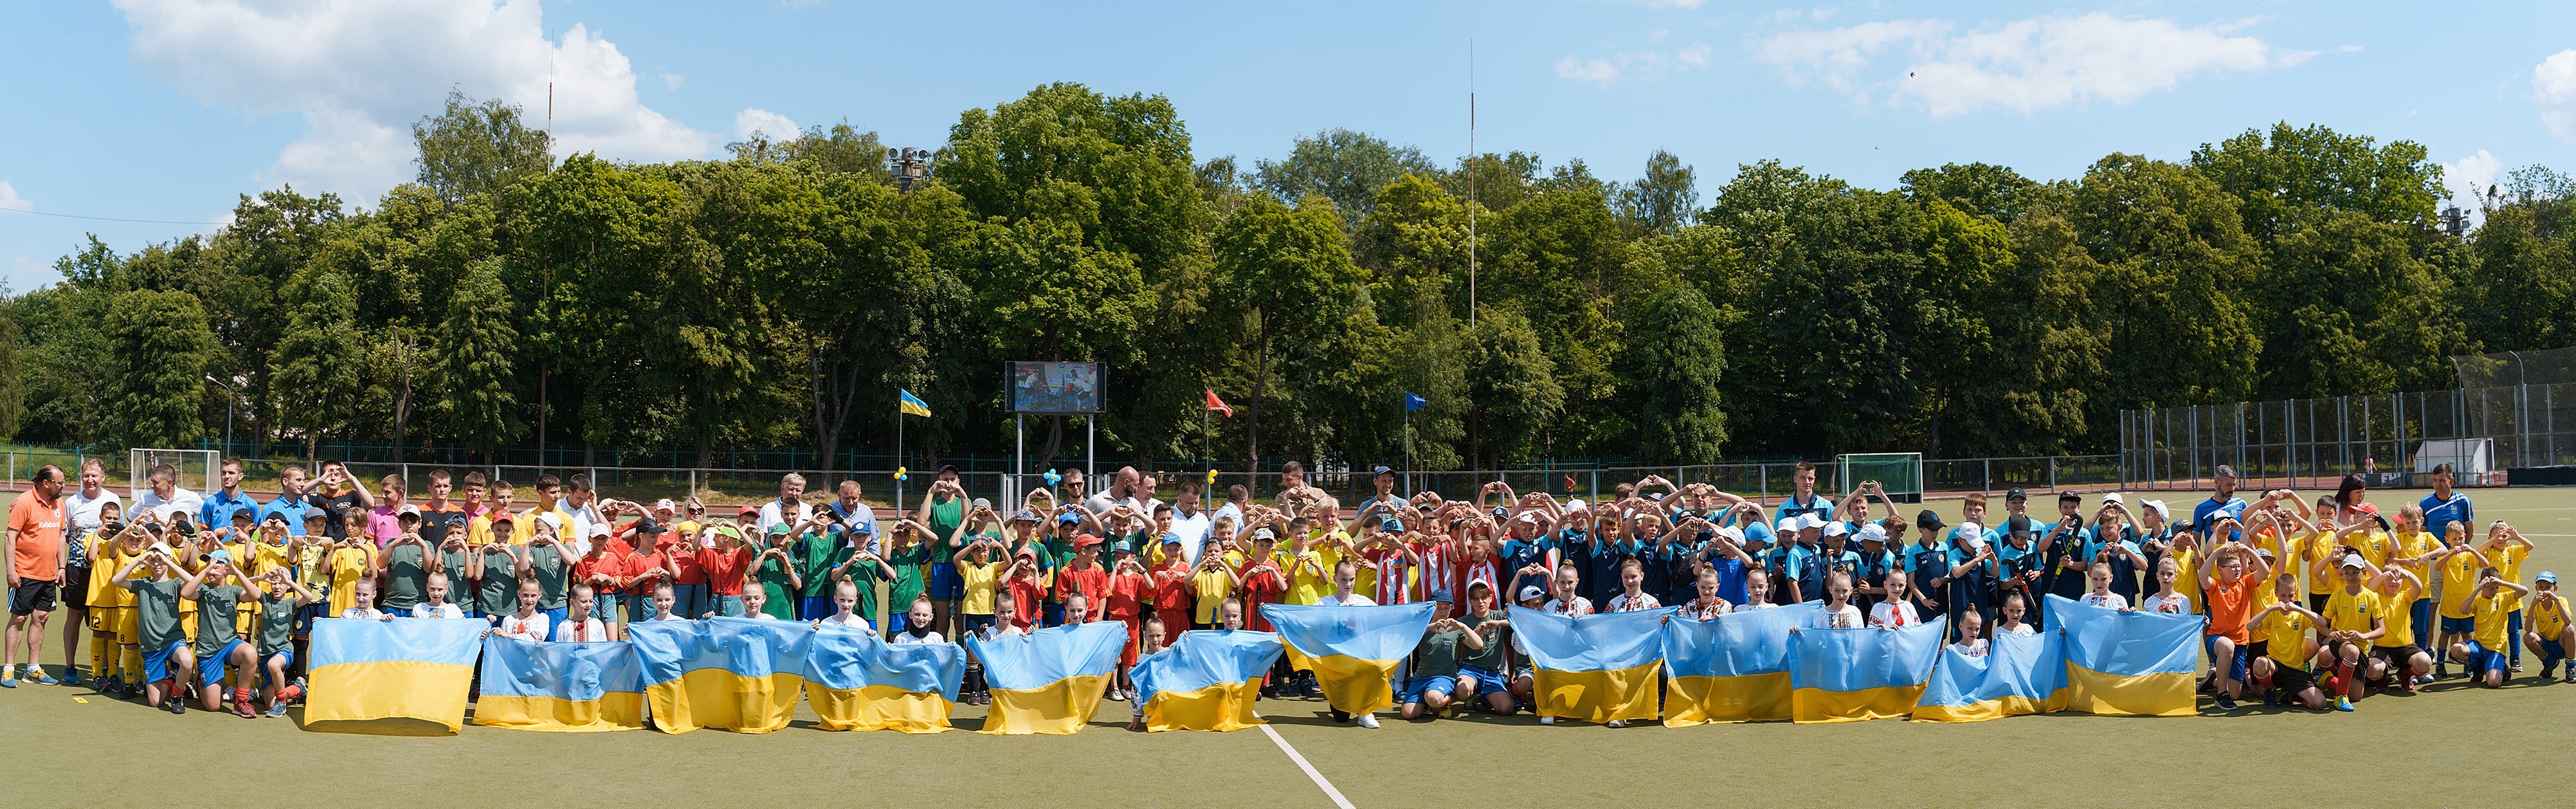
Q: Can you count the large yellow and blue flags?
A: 12